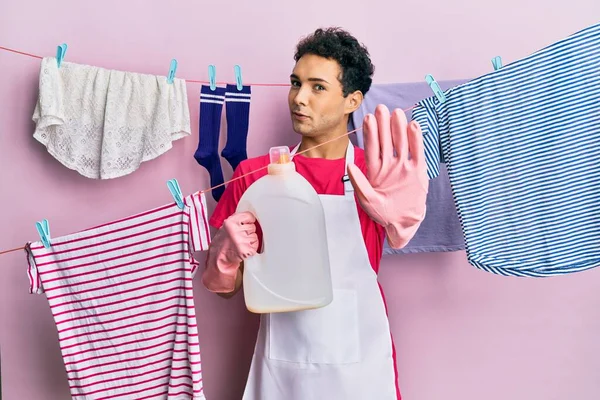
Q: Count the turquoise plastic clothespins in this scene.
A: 8